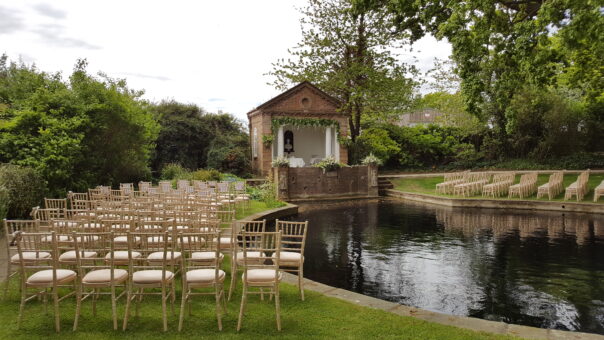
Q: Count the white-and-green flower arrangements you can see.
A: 3